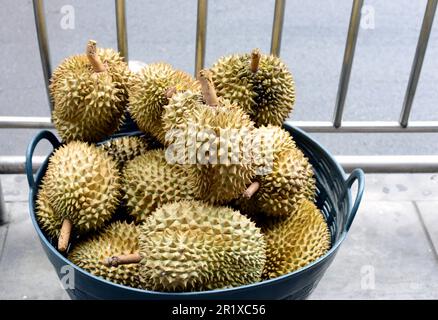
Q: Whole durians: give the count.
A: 11